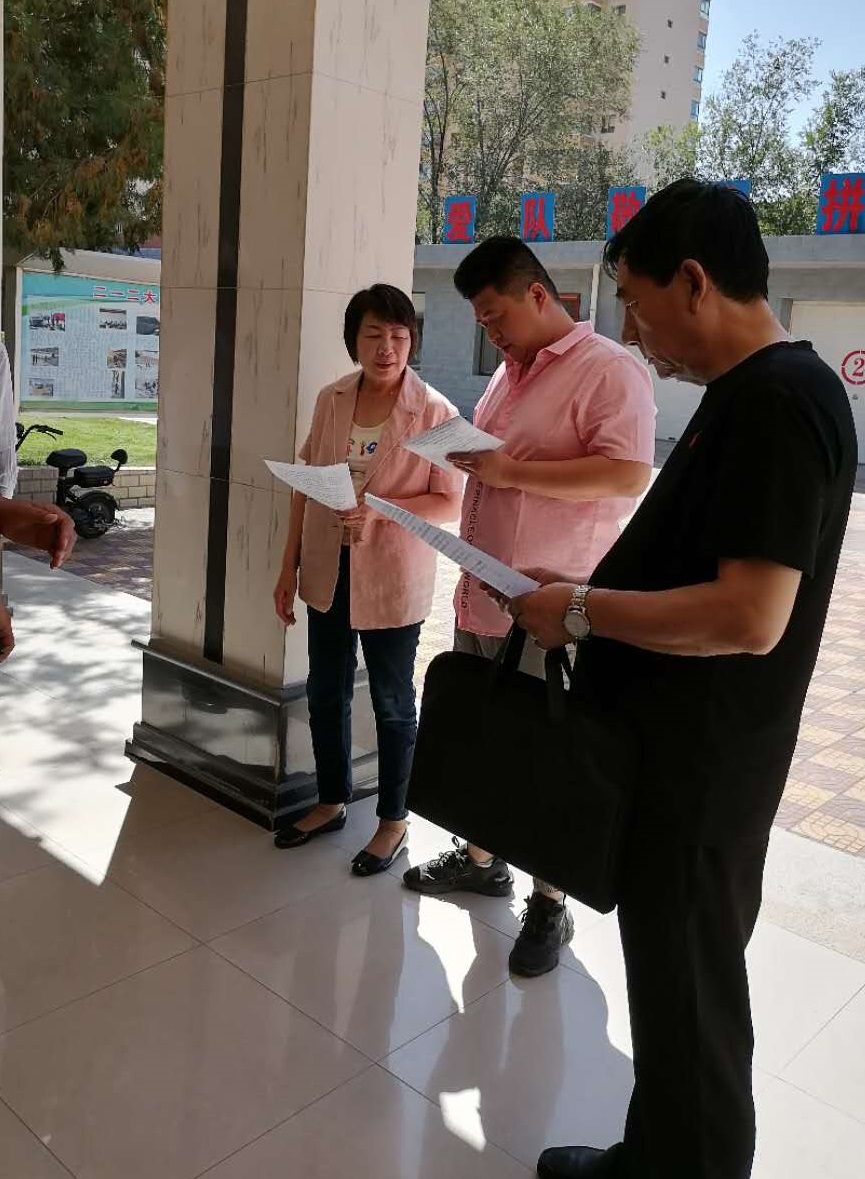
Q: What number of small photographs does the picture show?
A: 9